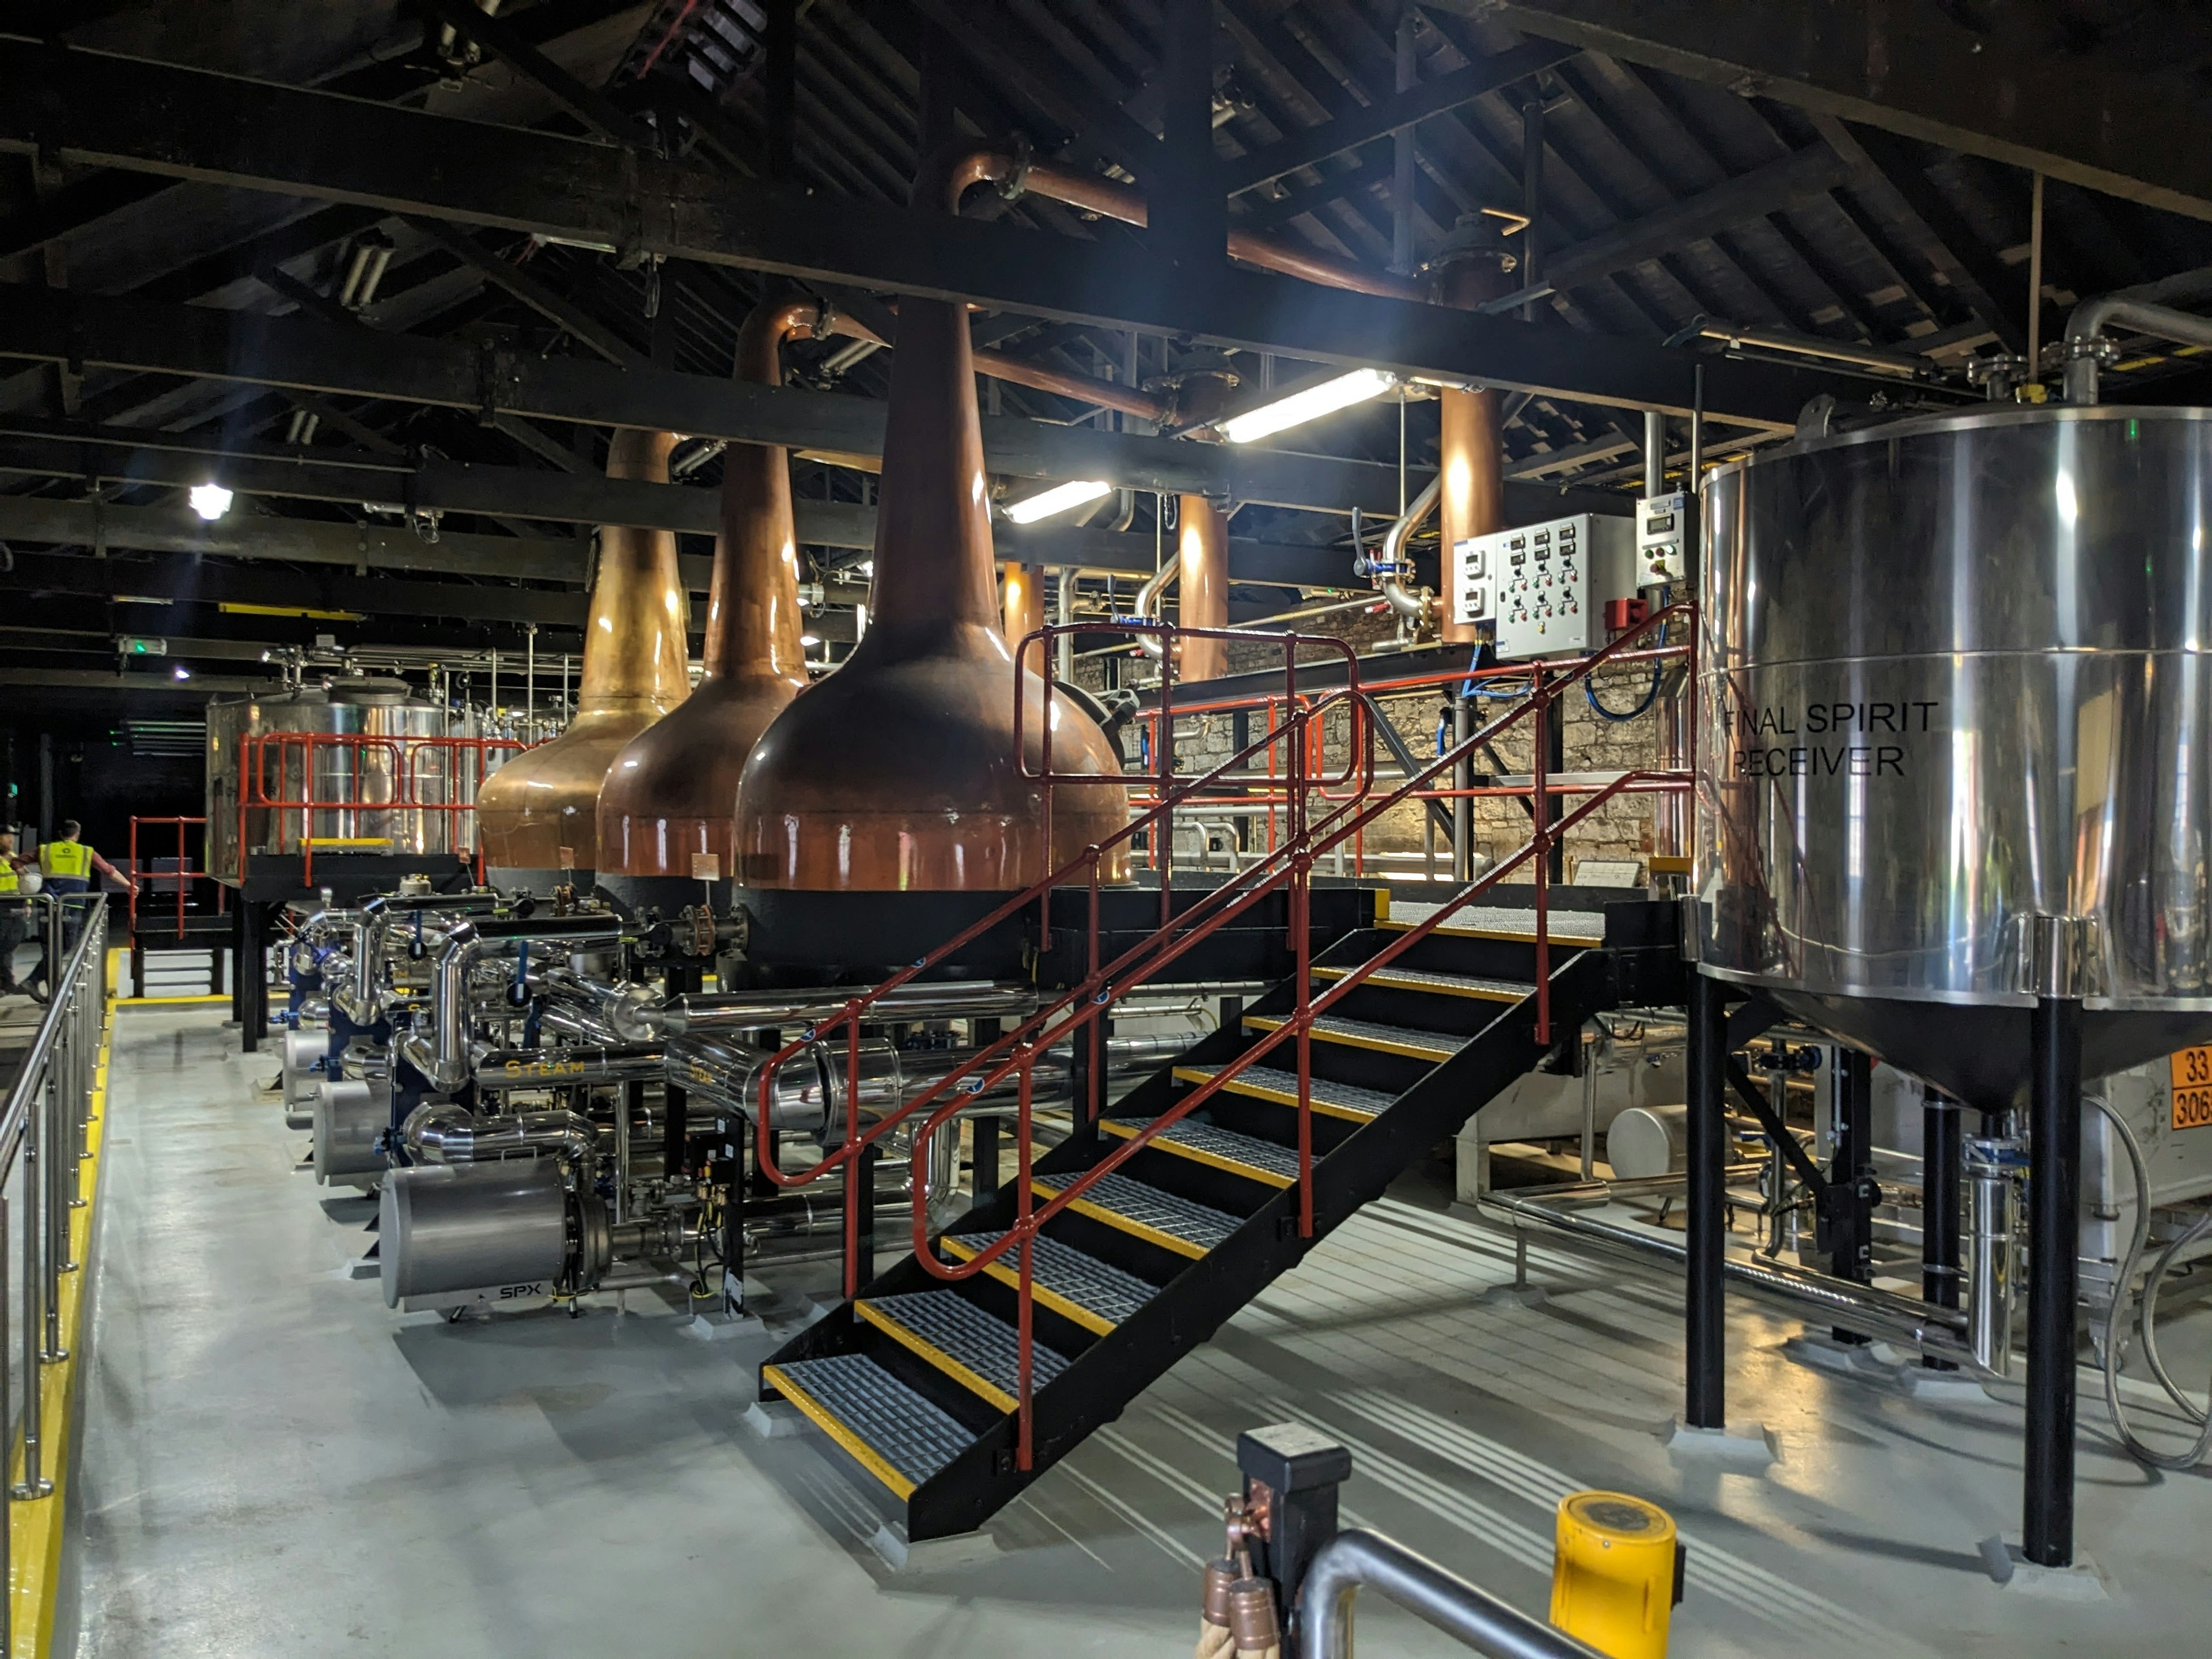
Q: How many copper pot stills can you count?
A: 3